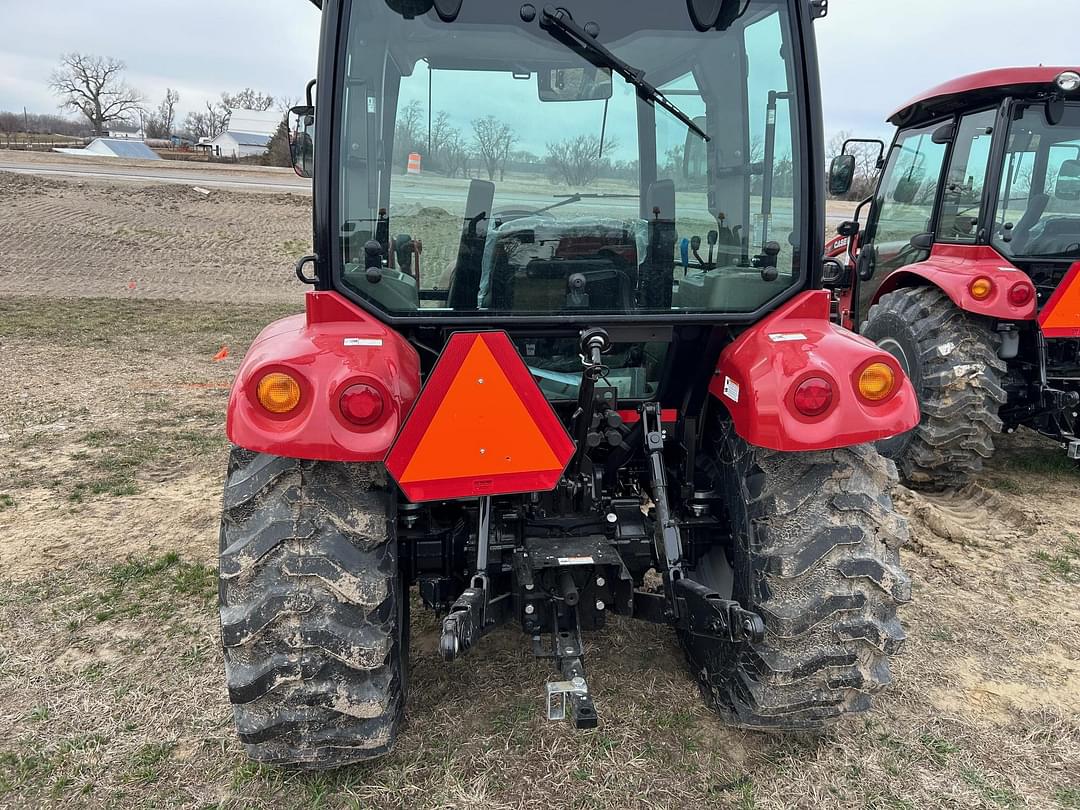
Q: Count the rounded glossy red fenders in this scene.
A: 3